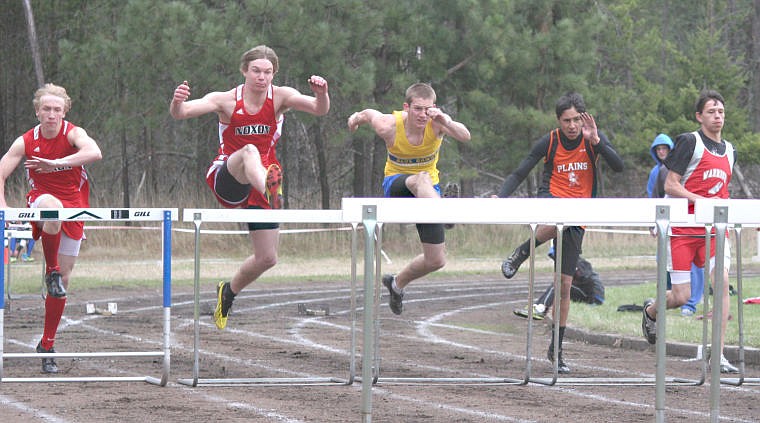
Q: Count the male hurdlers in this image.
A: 5